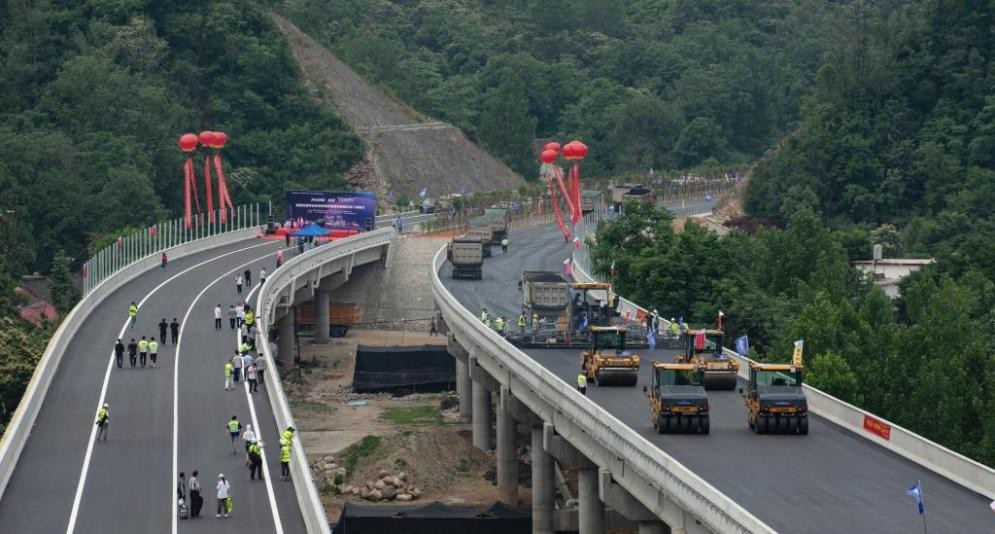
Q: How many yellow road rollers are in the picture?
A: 4